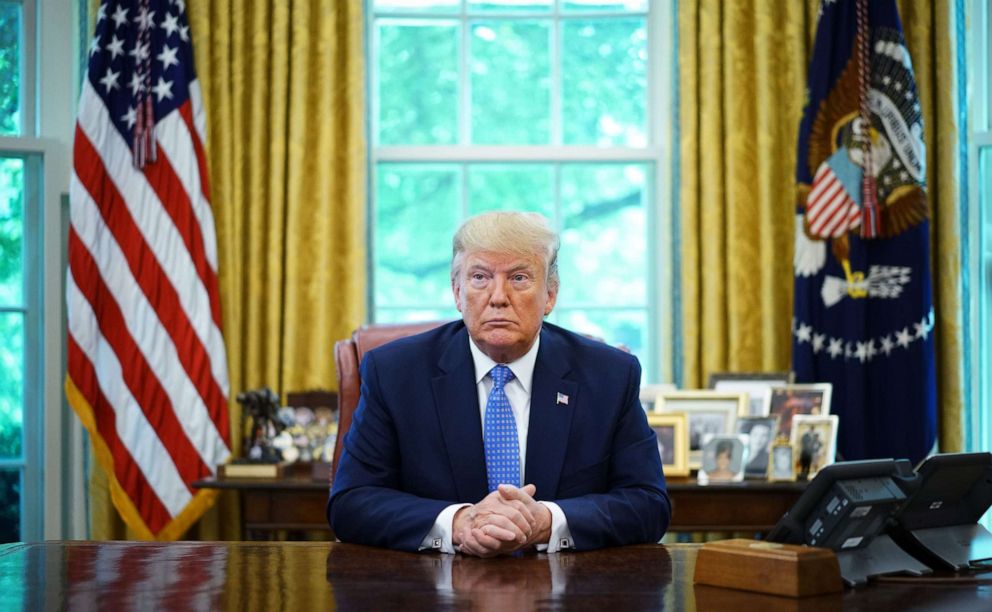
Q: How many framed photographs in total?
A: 9